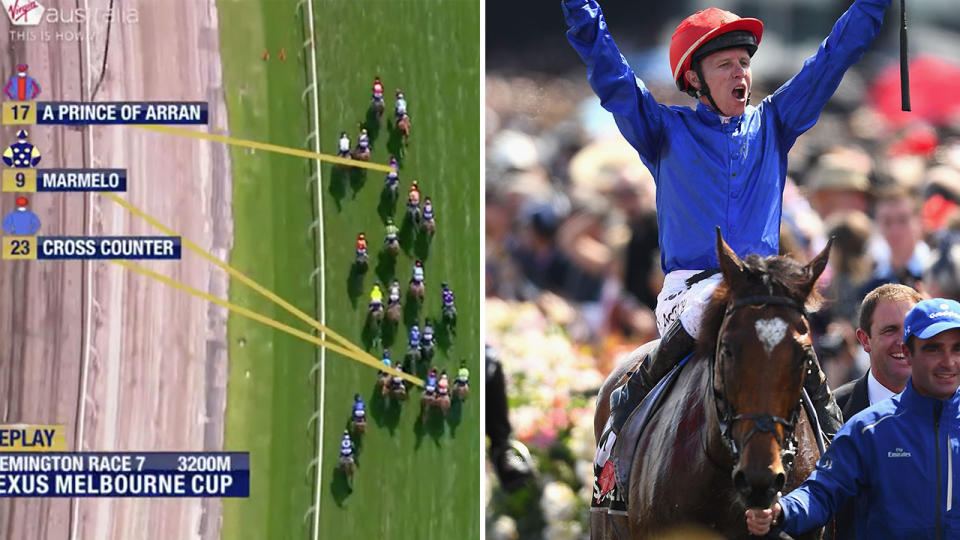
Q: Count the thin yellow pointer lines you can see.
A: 3